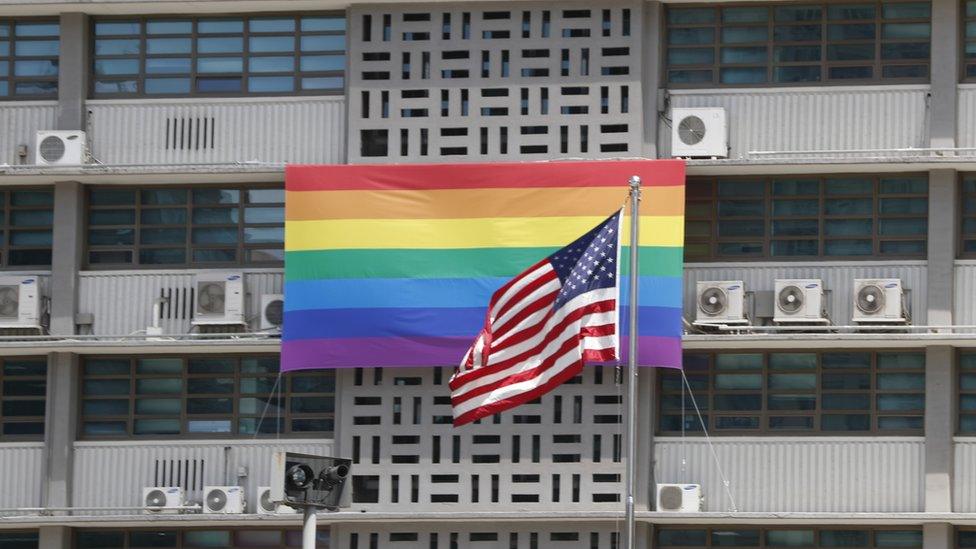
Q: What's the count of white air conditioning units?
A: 12